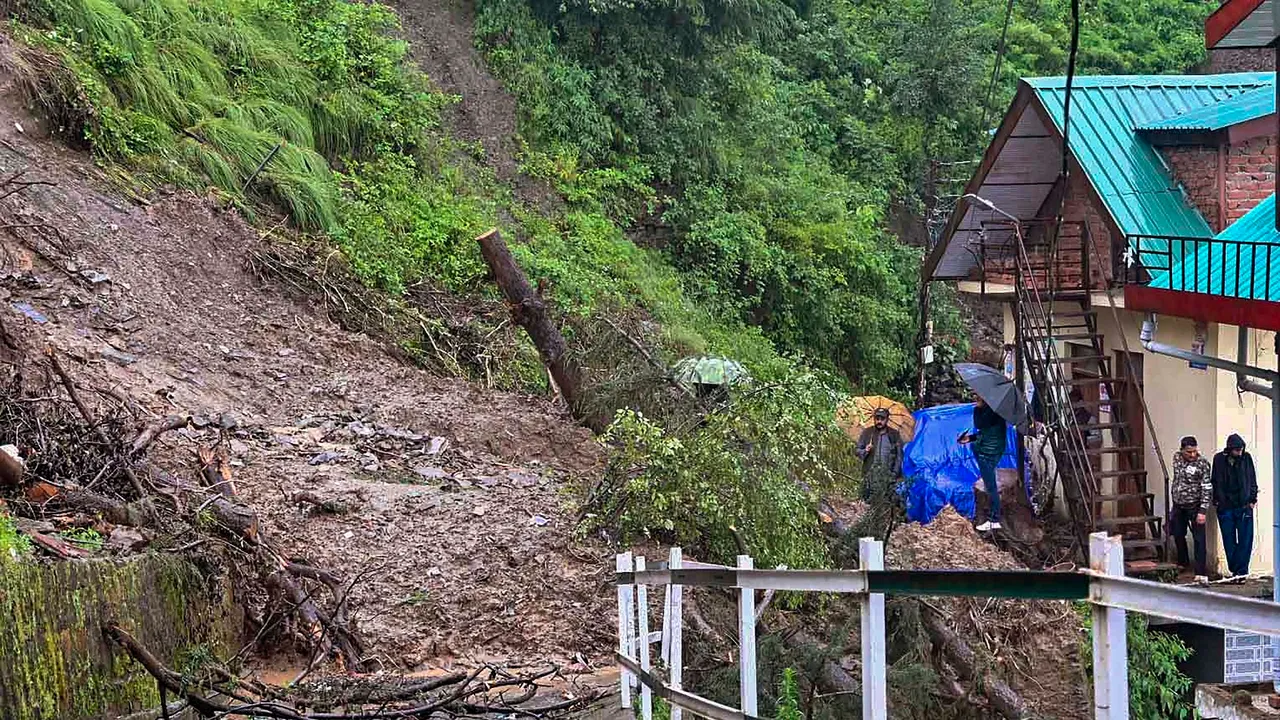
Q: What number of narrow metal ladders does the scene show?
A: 1